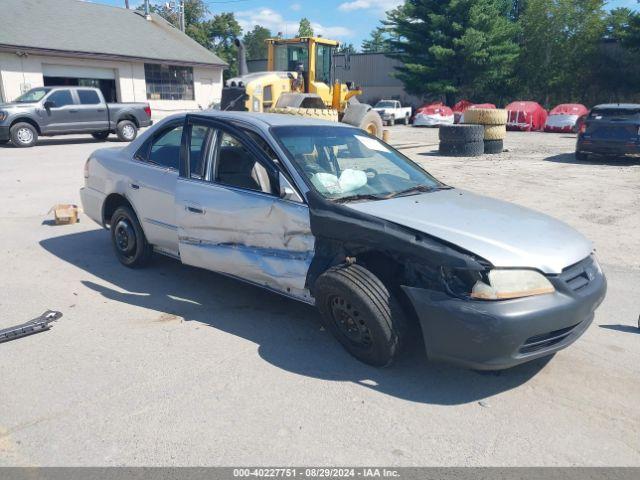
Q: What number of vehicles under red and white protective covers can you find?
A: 5